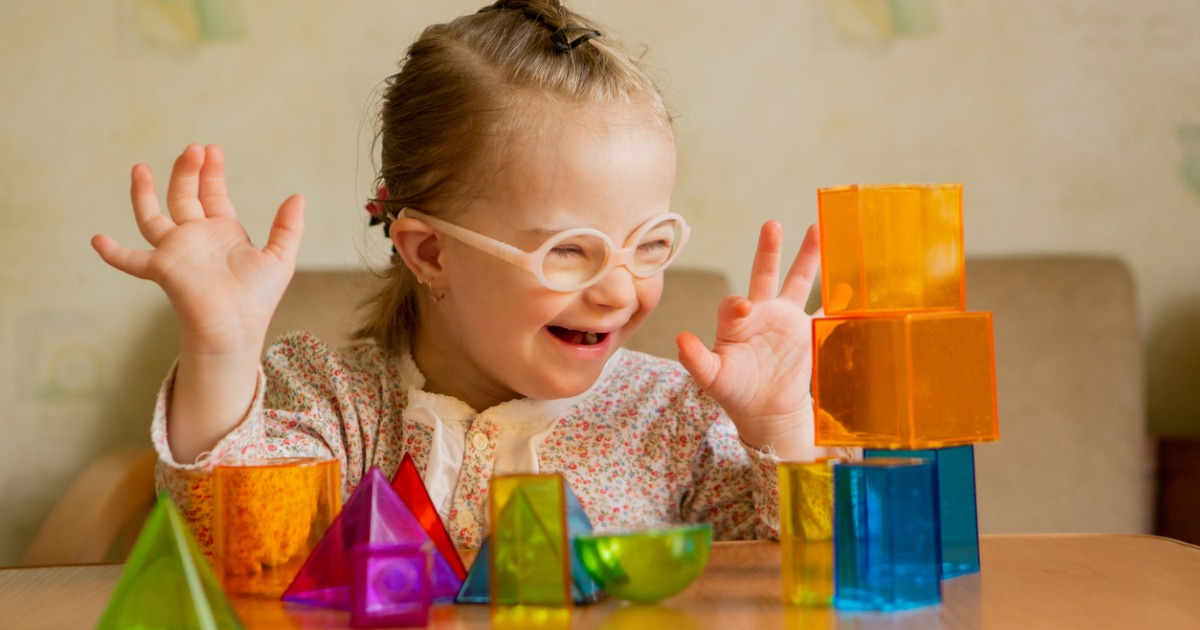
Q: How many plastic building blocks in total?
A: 13